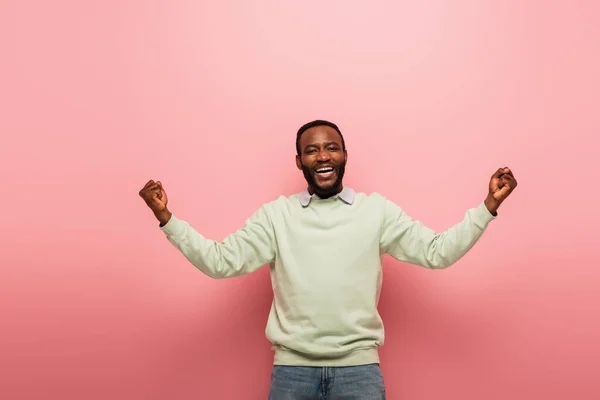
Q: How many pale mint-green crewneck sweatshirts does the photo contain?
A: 1